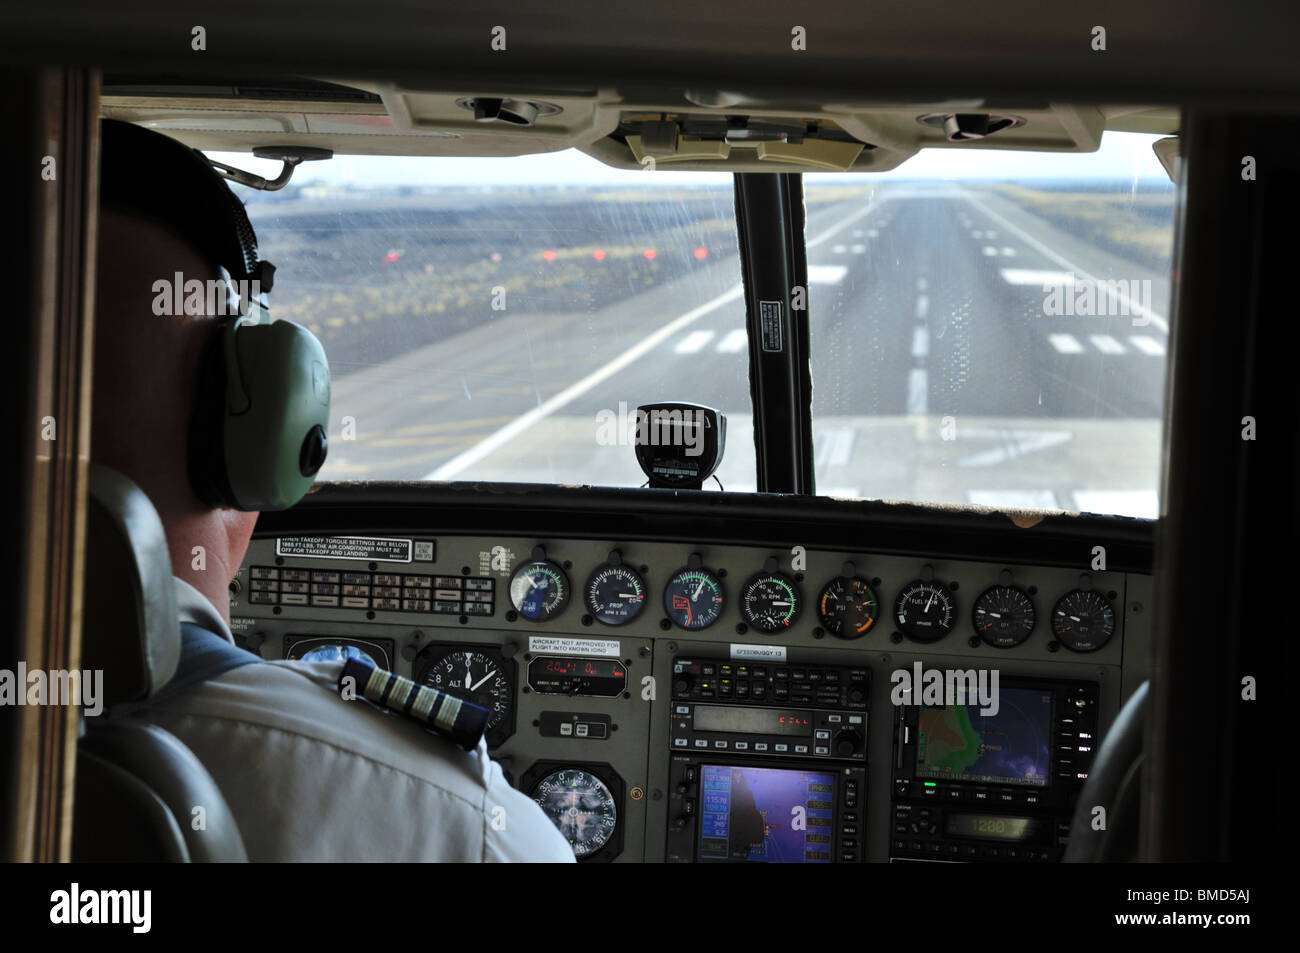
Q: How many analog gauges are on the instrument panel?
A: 11